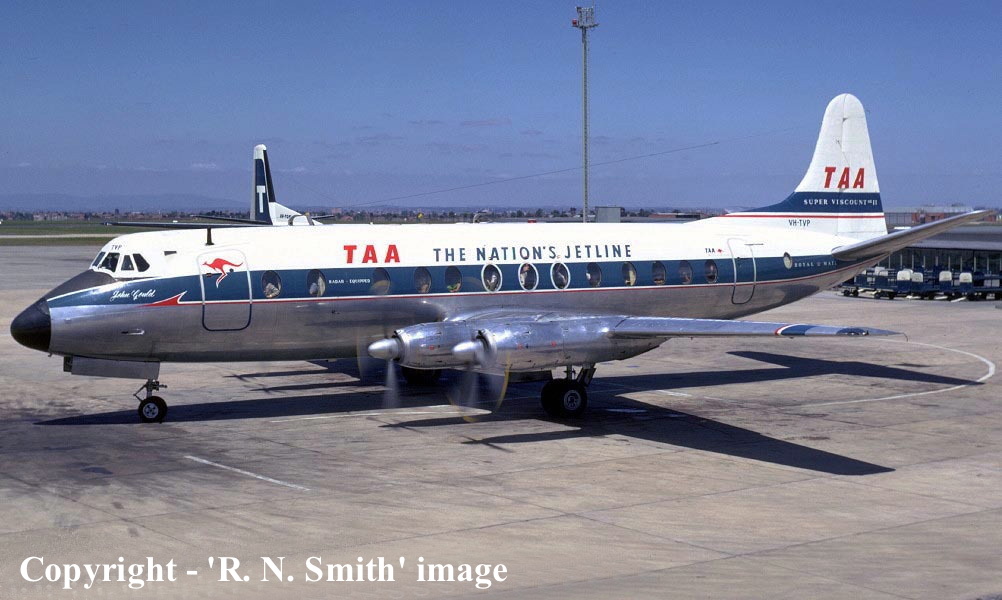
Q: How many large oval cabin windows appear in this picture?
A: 13